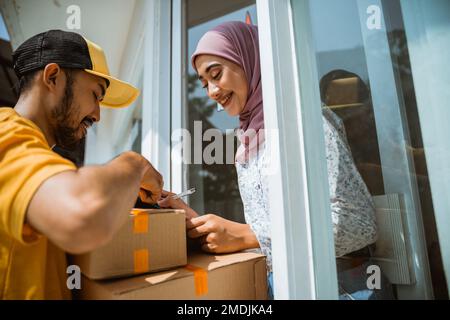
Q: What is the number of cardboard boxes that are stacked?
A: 2